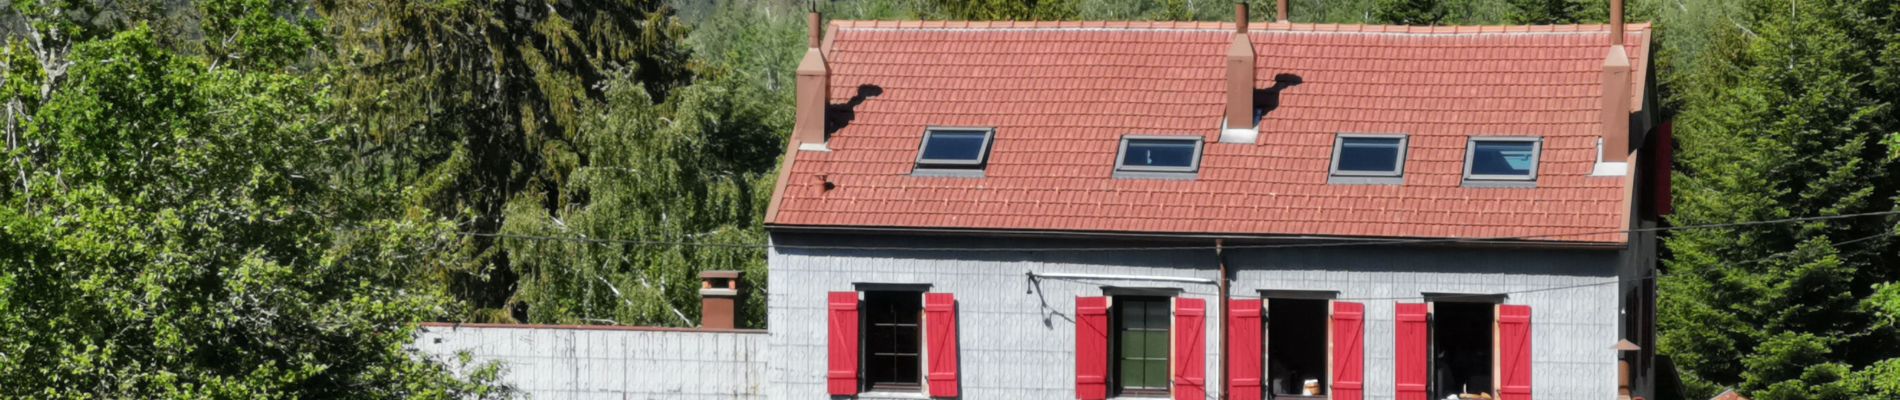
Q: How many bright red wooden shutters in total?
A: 8